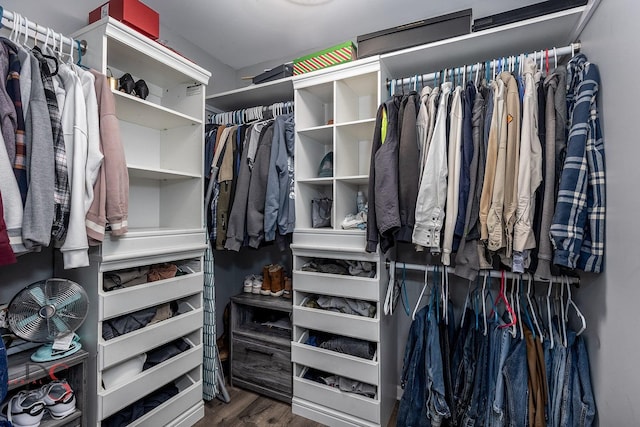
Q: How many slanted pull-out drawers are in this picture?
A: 8